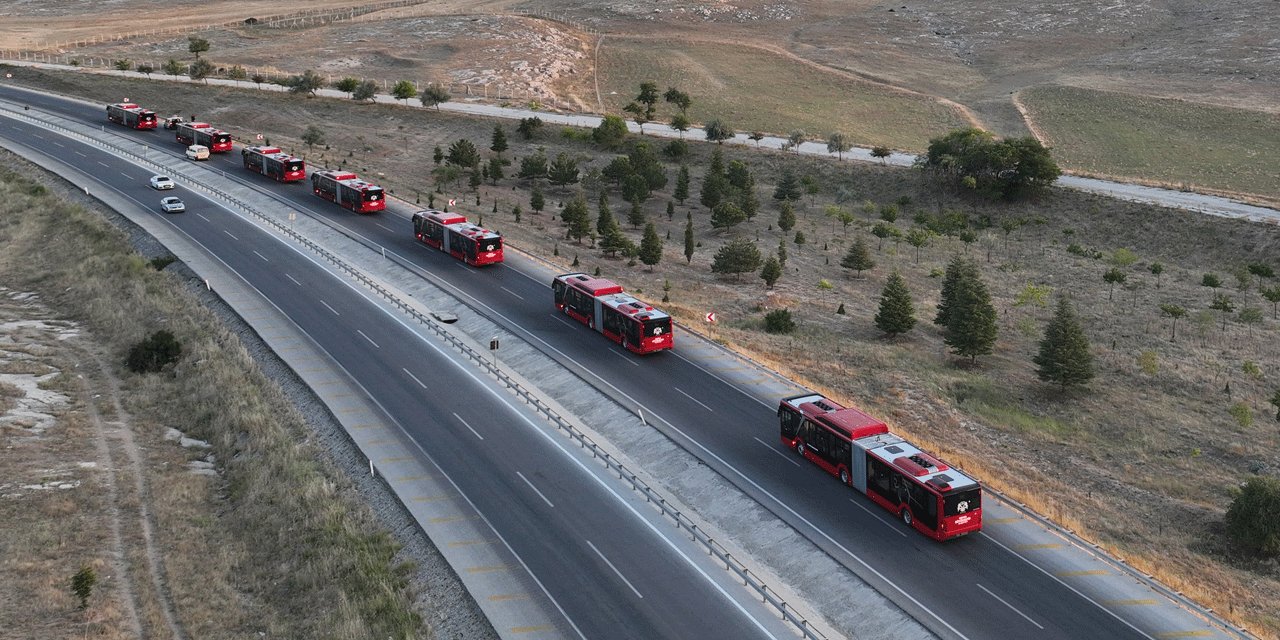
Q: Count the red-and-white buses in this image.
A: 7